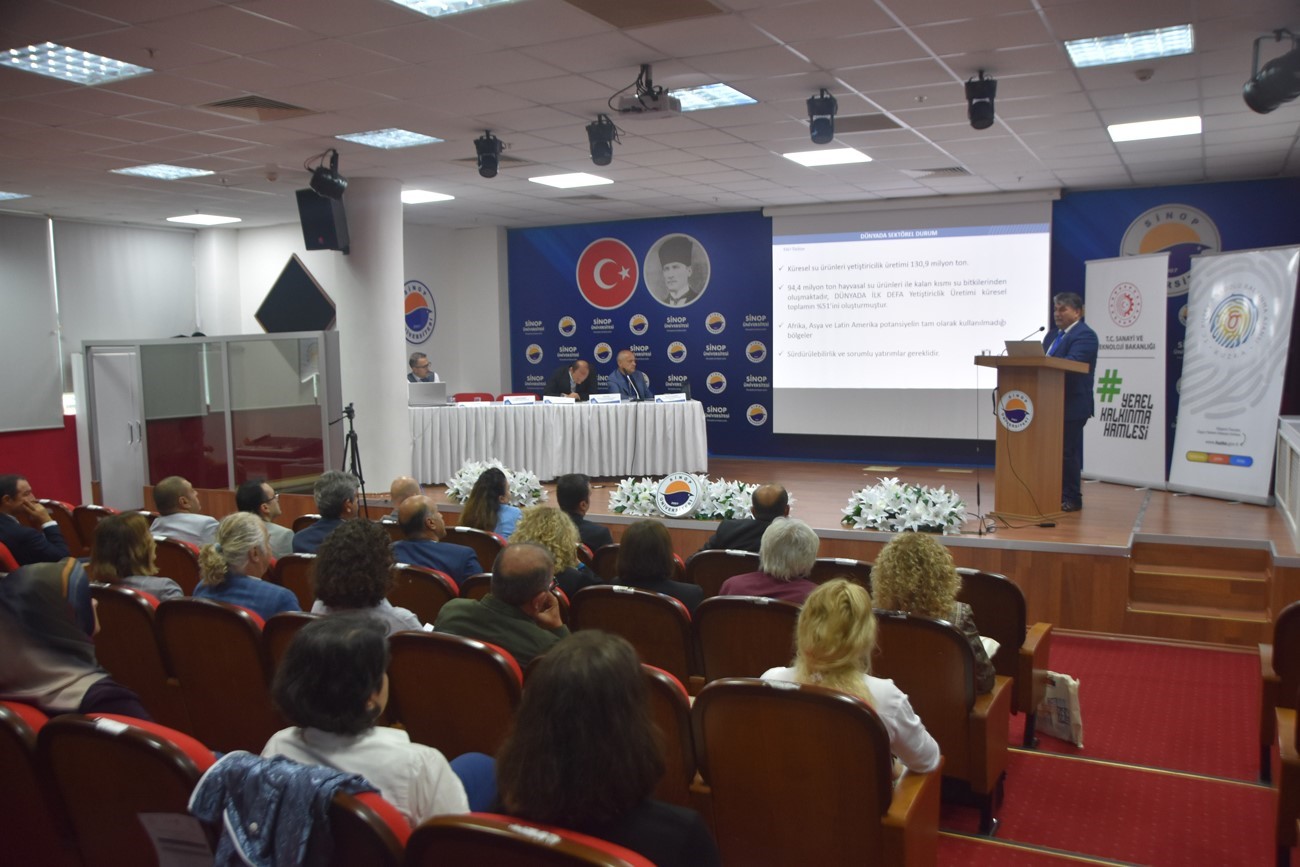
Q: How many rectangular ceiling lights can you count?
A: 12